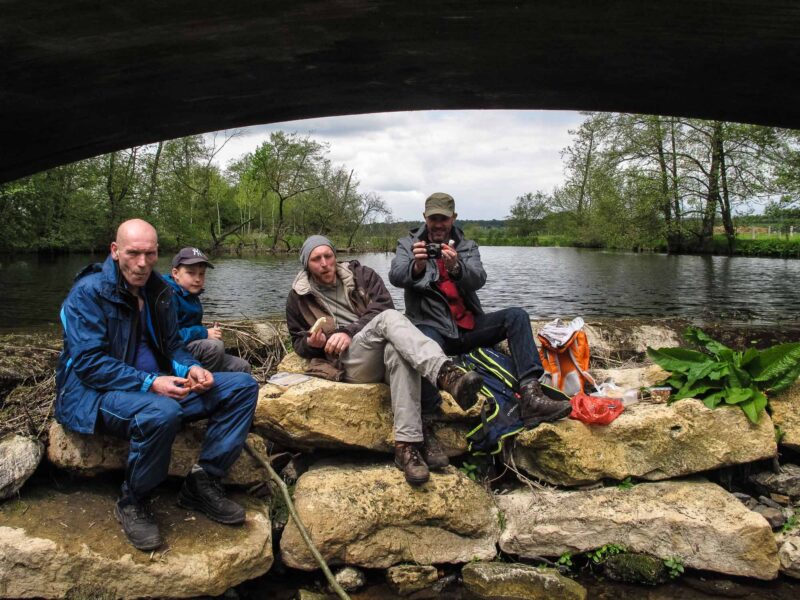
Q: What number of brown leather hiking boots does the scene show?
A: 4